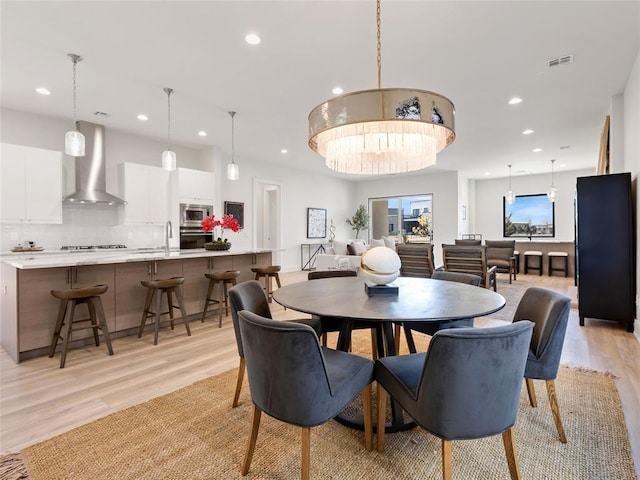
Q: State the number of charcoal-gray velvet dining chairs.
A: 6